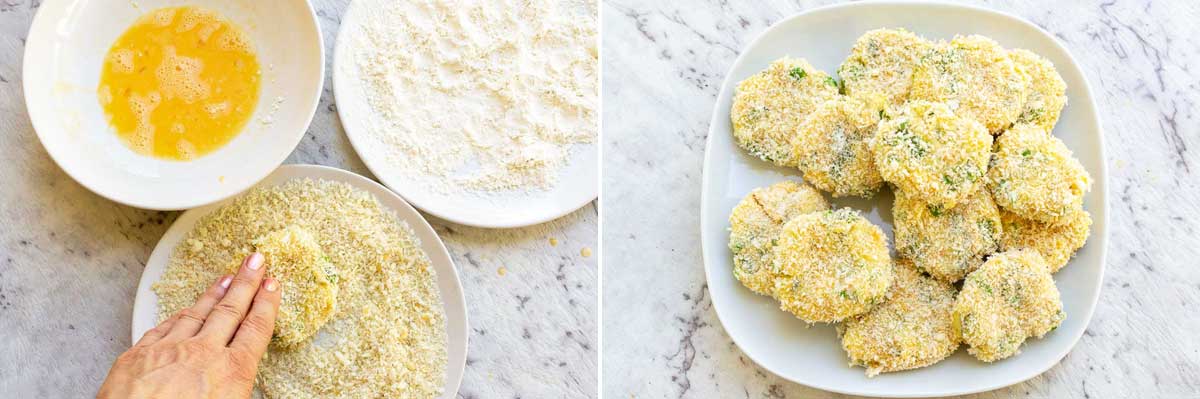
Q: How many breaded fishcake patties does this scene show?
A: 14